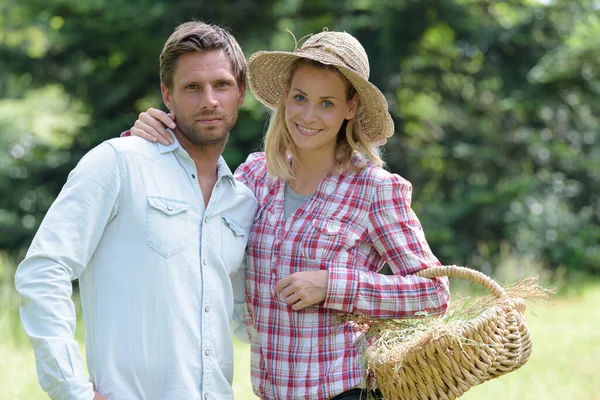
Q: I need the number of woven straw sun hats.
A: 1